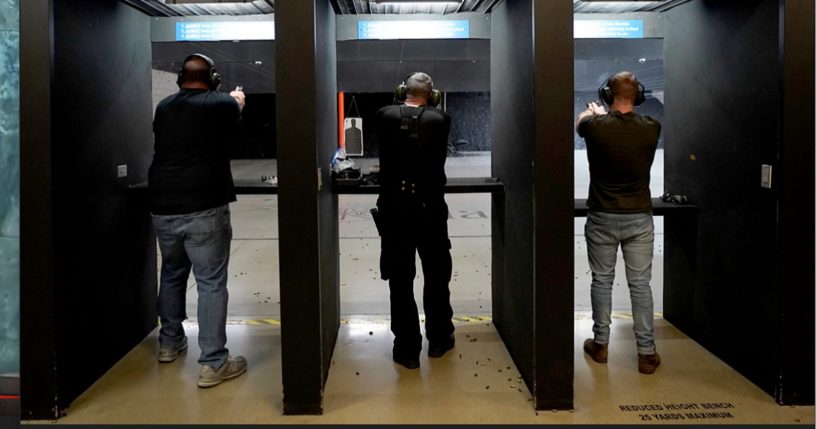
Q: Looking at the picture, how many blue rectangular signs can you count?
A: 3